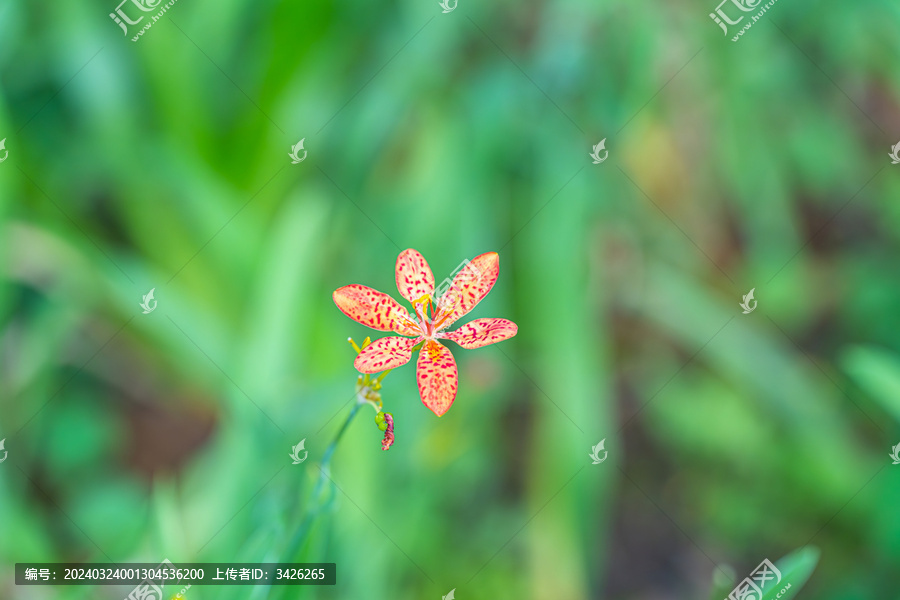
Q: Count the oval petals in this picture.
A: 6